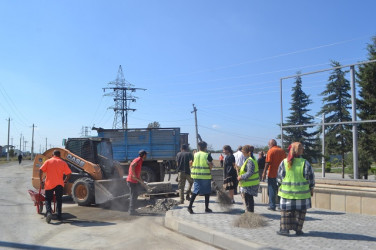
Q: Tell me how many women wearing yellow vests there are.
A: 3